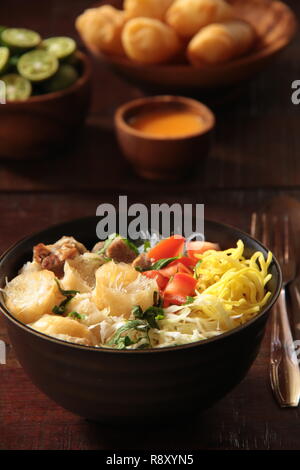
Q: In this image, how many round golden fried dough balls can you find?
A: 5